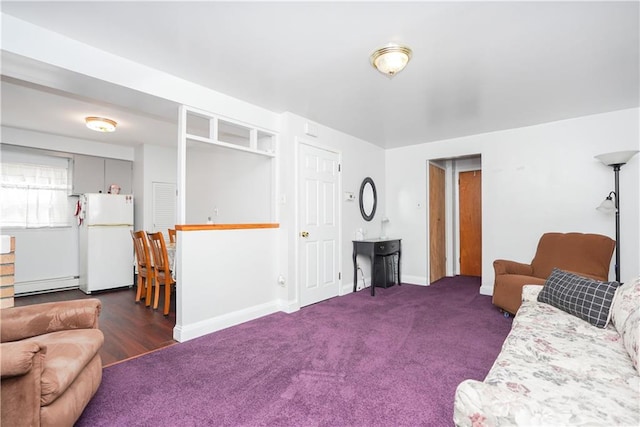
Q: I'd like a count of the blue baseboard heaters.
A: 0